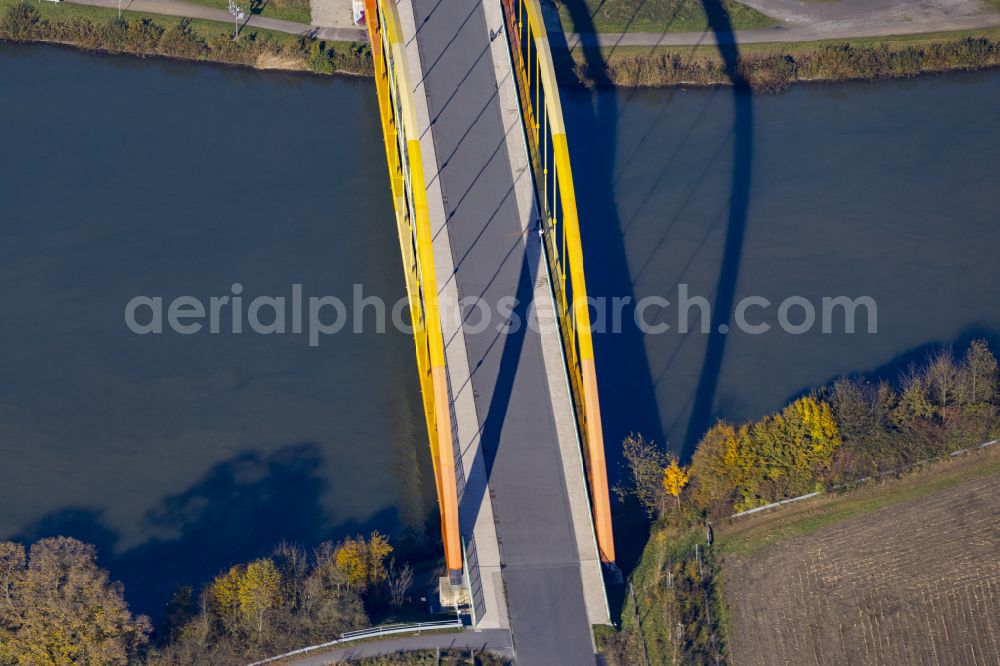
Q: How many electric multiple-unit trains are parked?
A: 0